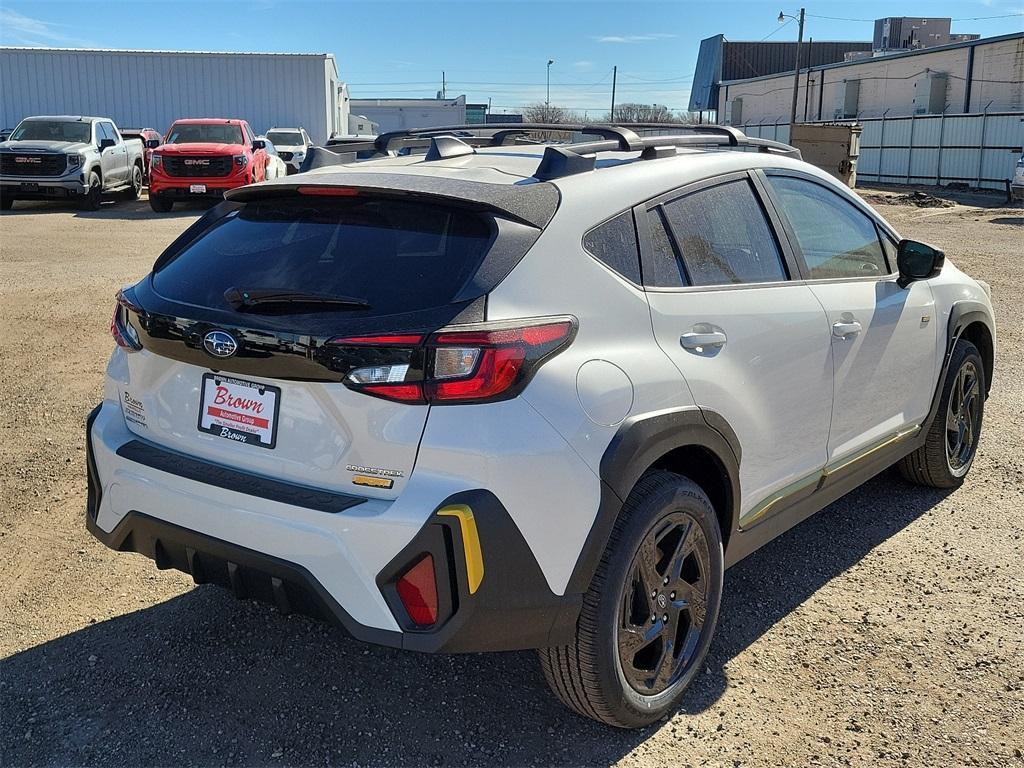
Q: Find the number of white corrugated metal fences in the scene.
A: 1